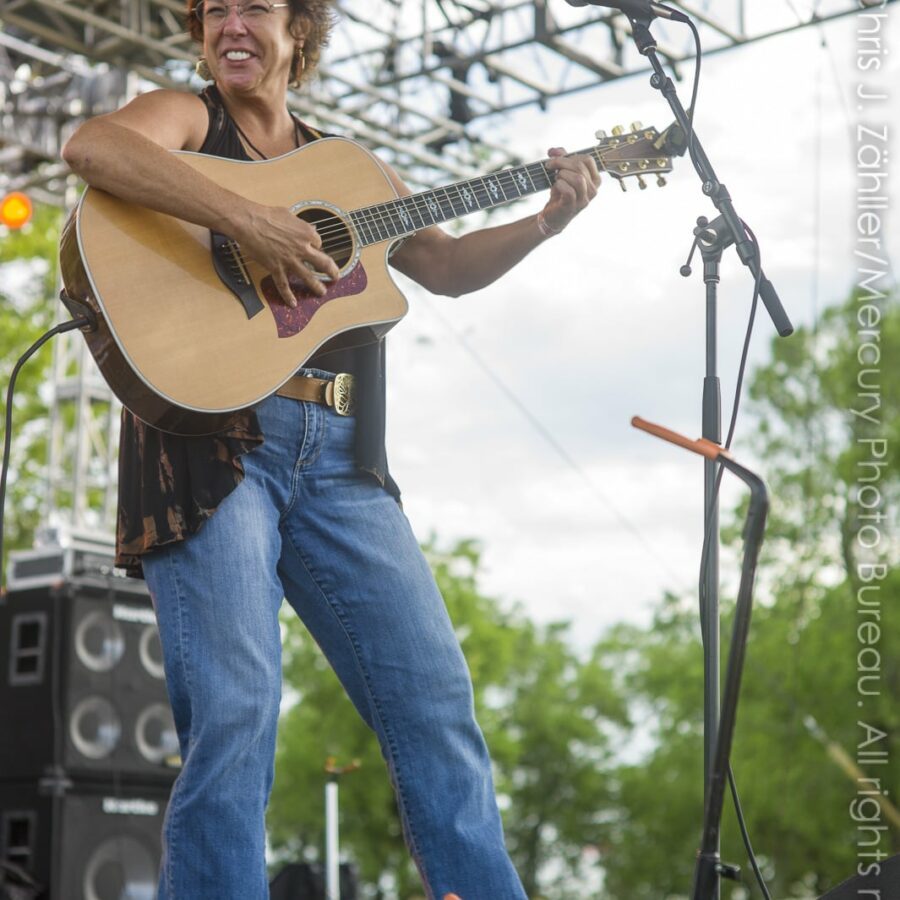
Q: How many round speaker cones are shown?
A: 5